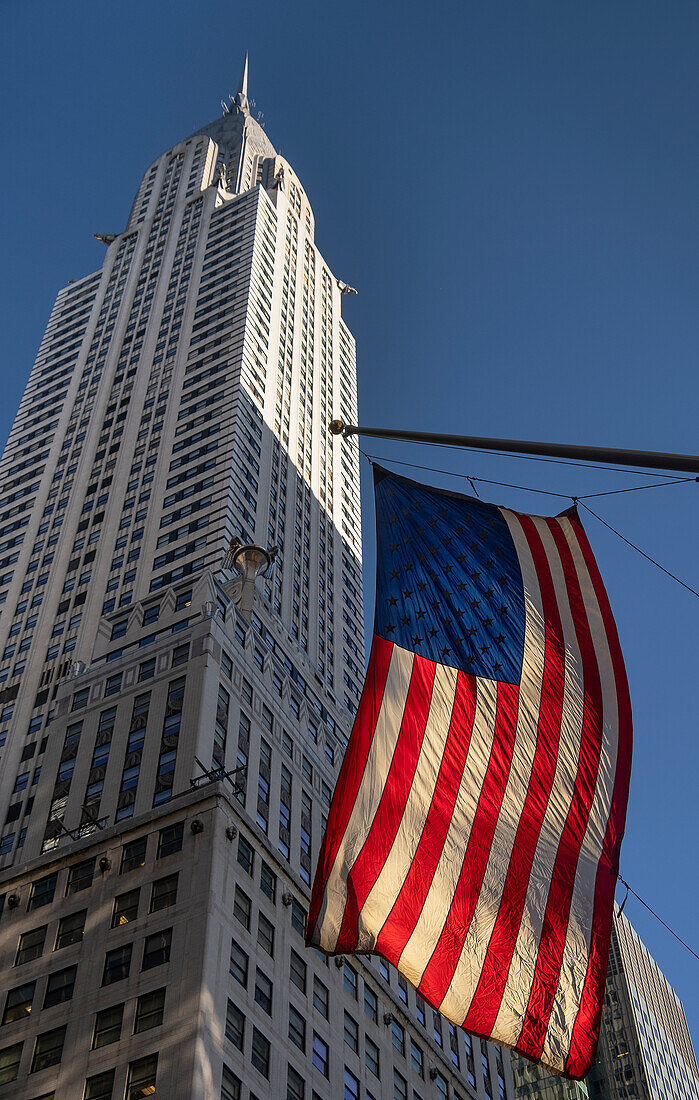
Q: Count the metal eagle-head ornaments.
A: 4